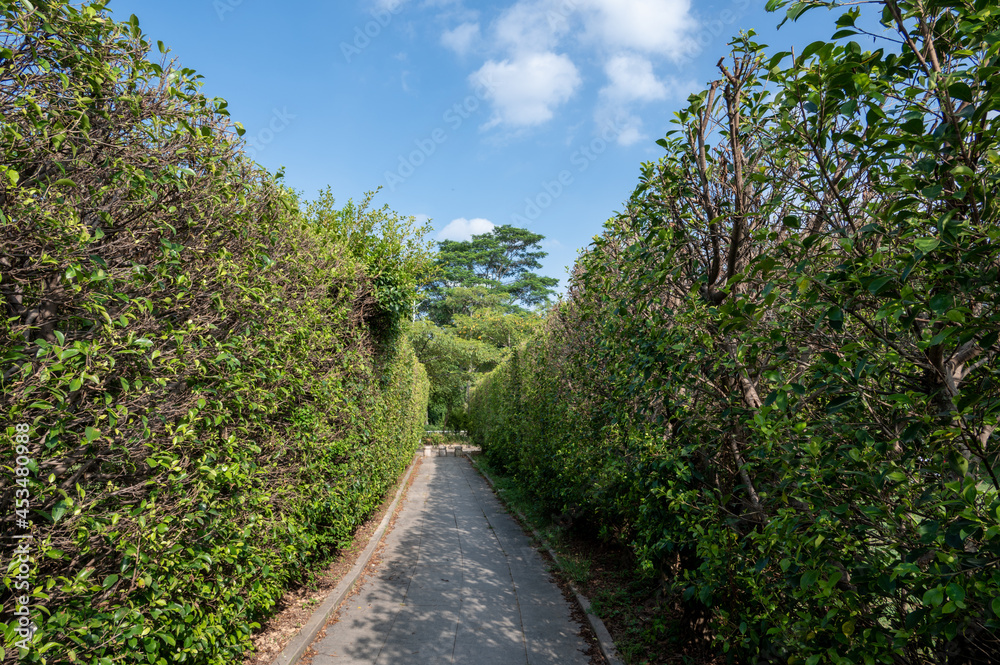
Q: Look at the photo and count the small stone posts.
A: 3